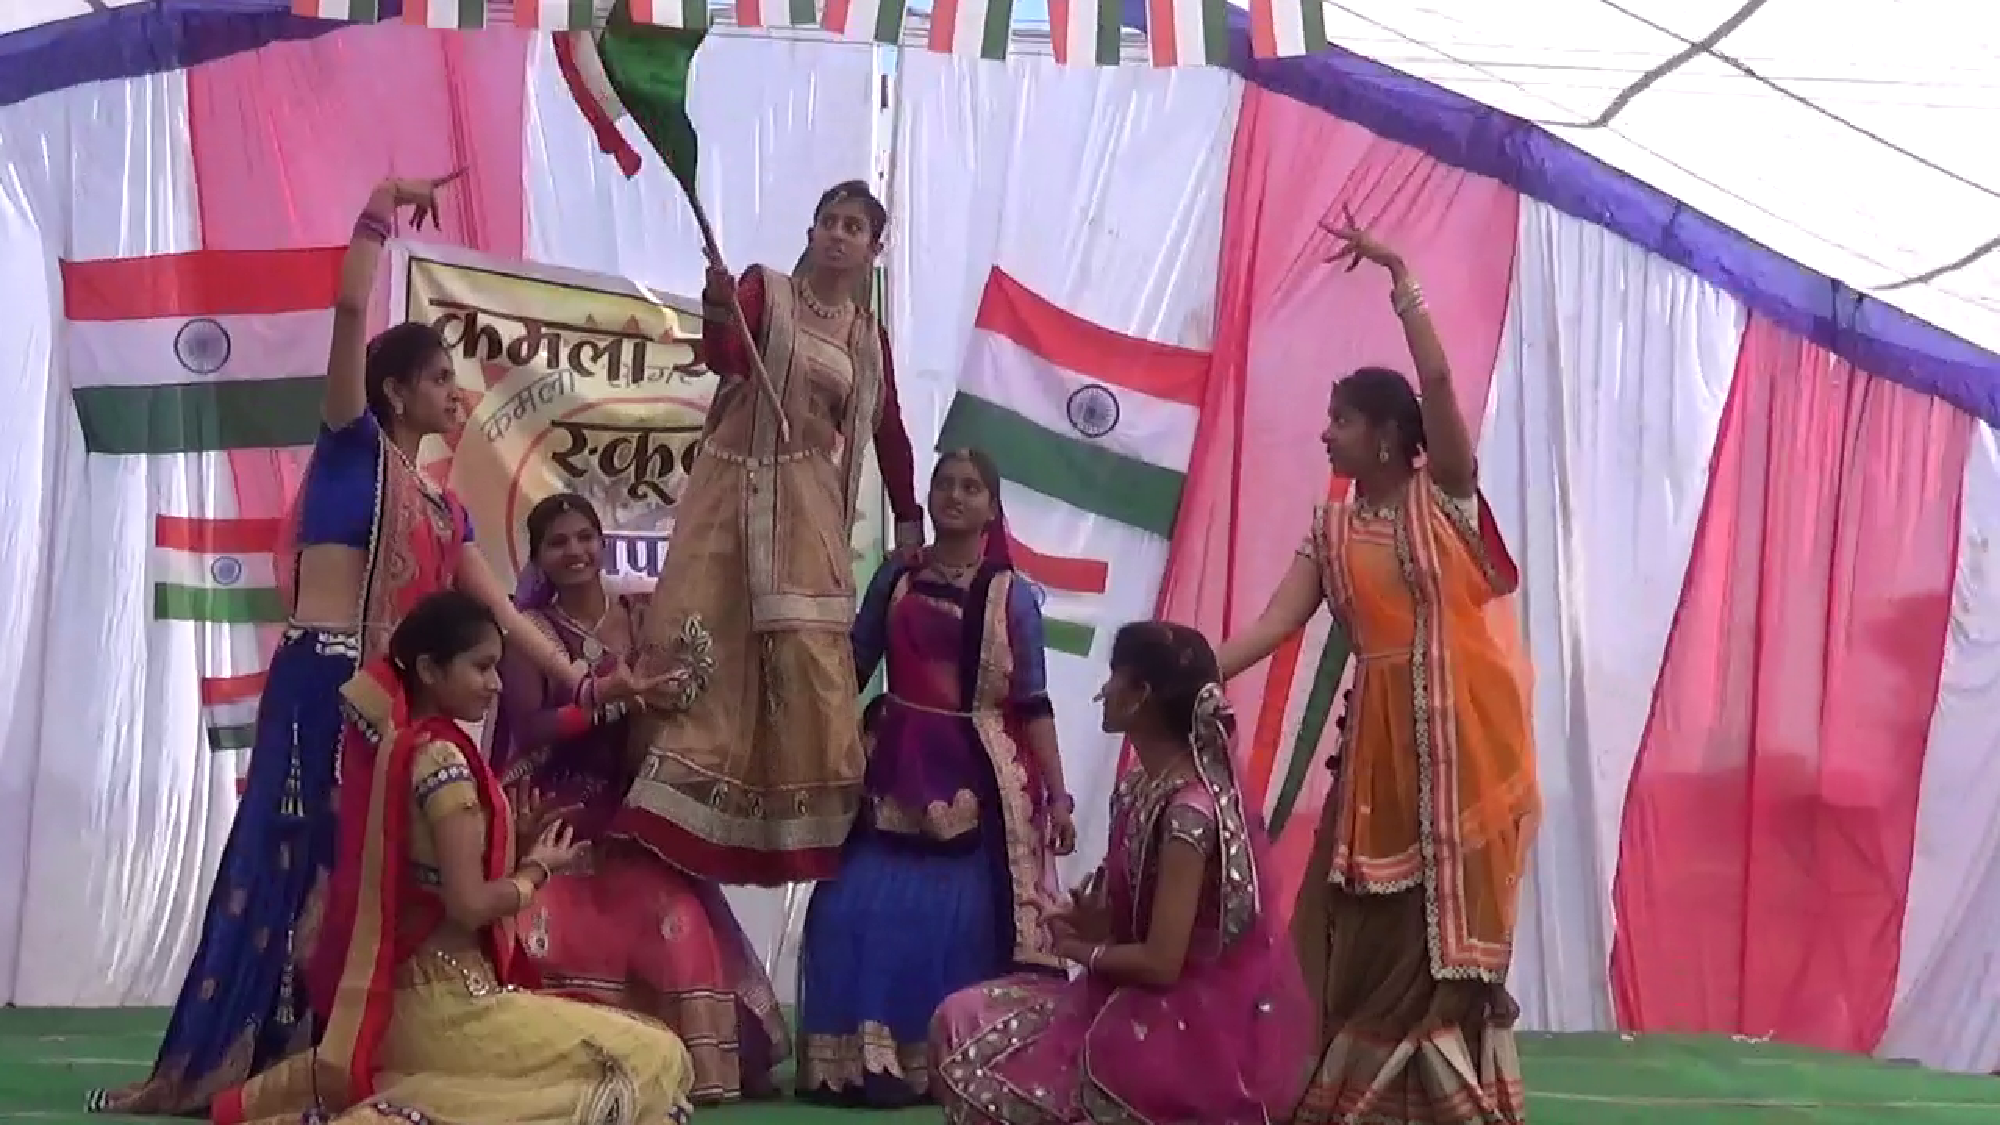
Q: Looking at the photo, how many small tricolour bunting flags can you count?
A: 10